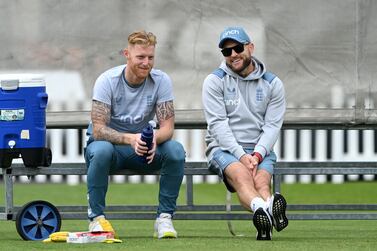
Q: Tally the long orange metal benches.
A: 0